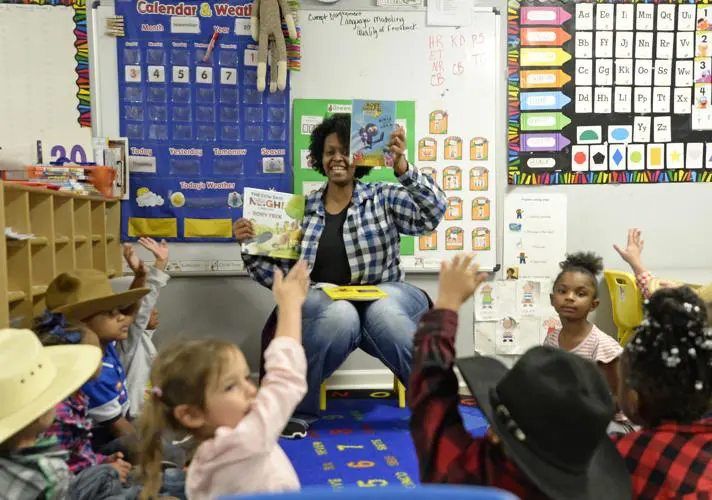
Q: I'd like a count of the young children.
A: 9